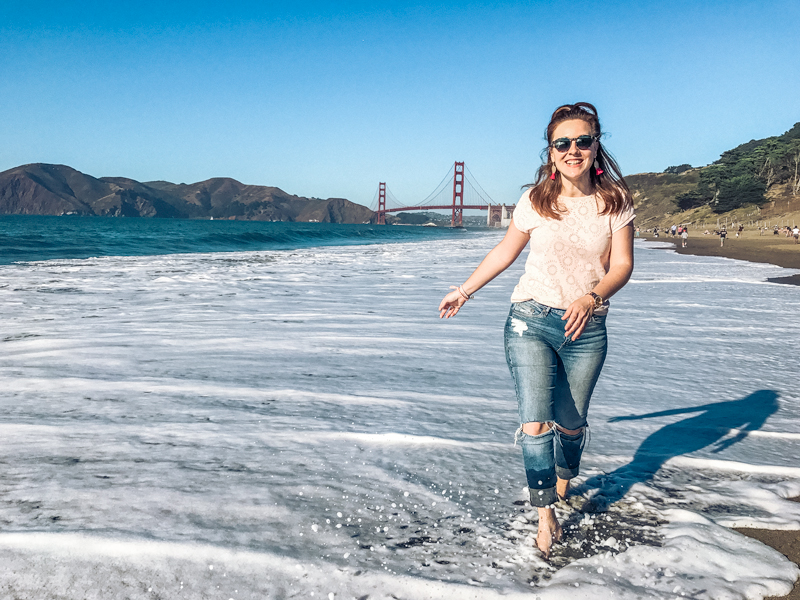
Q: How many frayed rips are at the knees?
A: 2